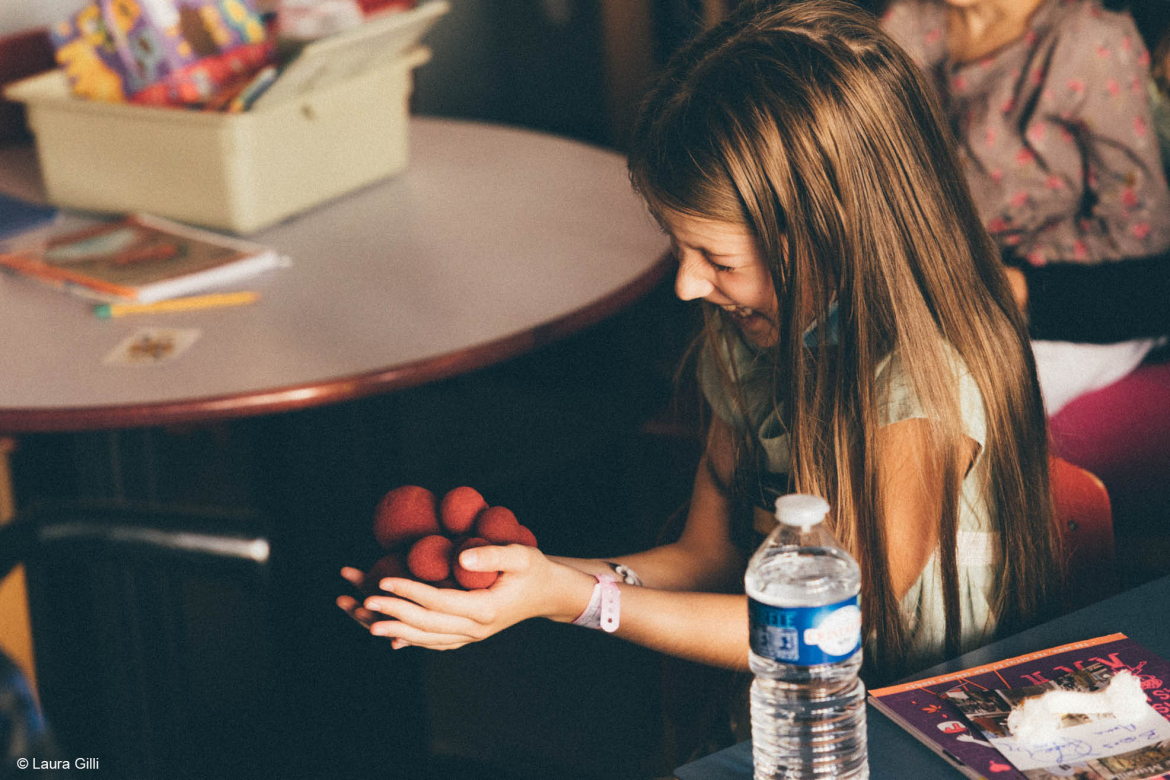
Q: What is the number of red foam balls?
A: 7